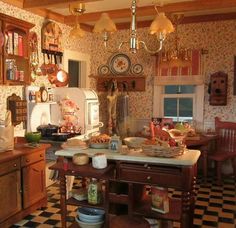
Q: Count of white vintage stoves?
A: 1